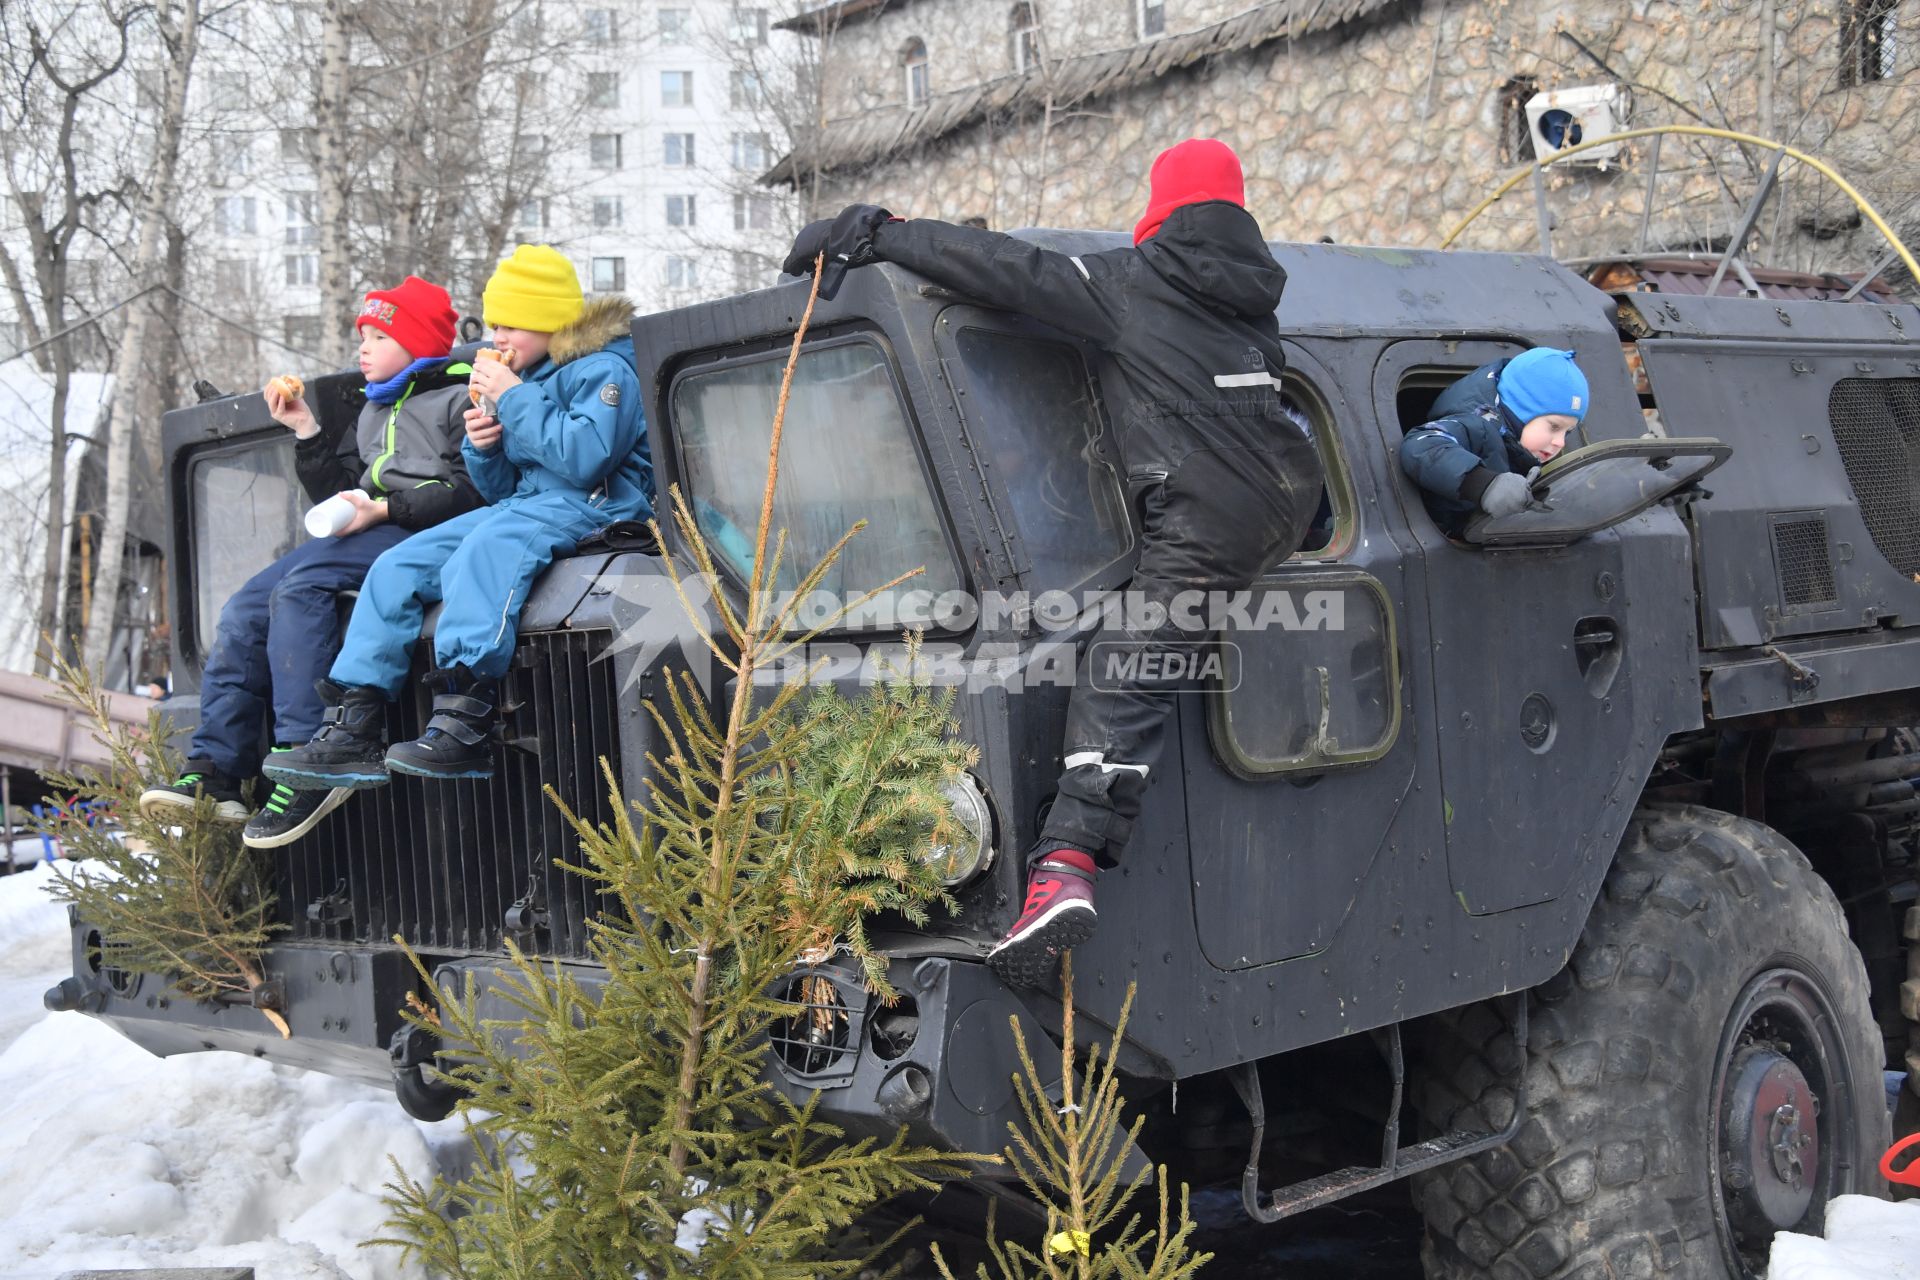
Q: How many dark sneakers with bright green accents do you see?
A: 2